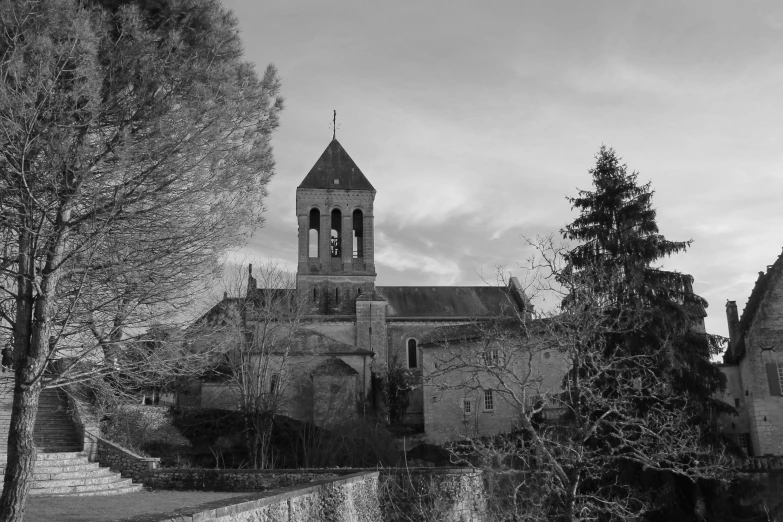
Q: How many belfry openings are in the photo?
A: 3